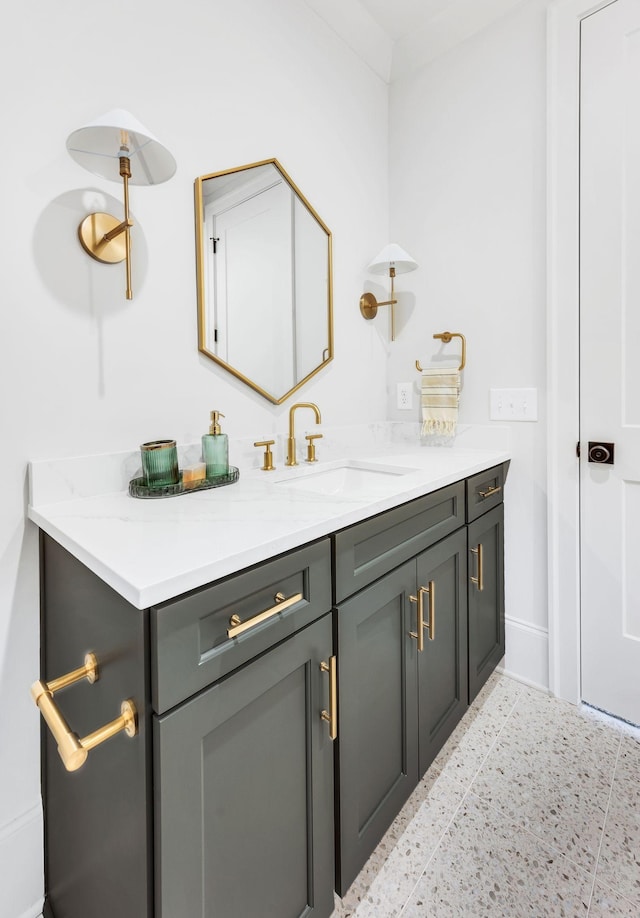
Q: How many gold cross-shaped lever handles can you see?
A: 2